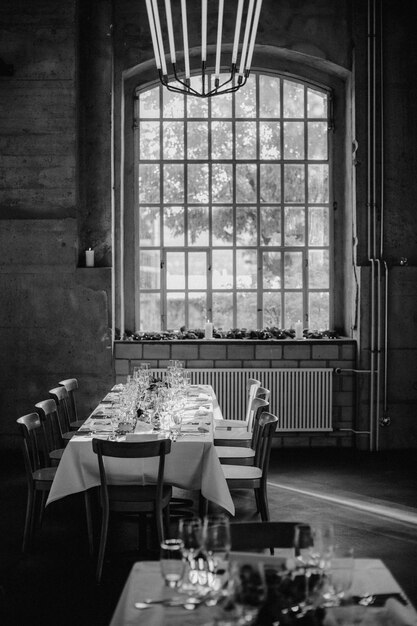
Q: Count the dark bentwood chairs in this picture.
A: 10